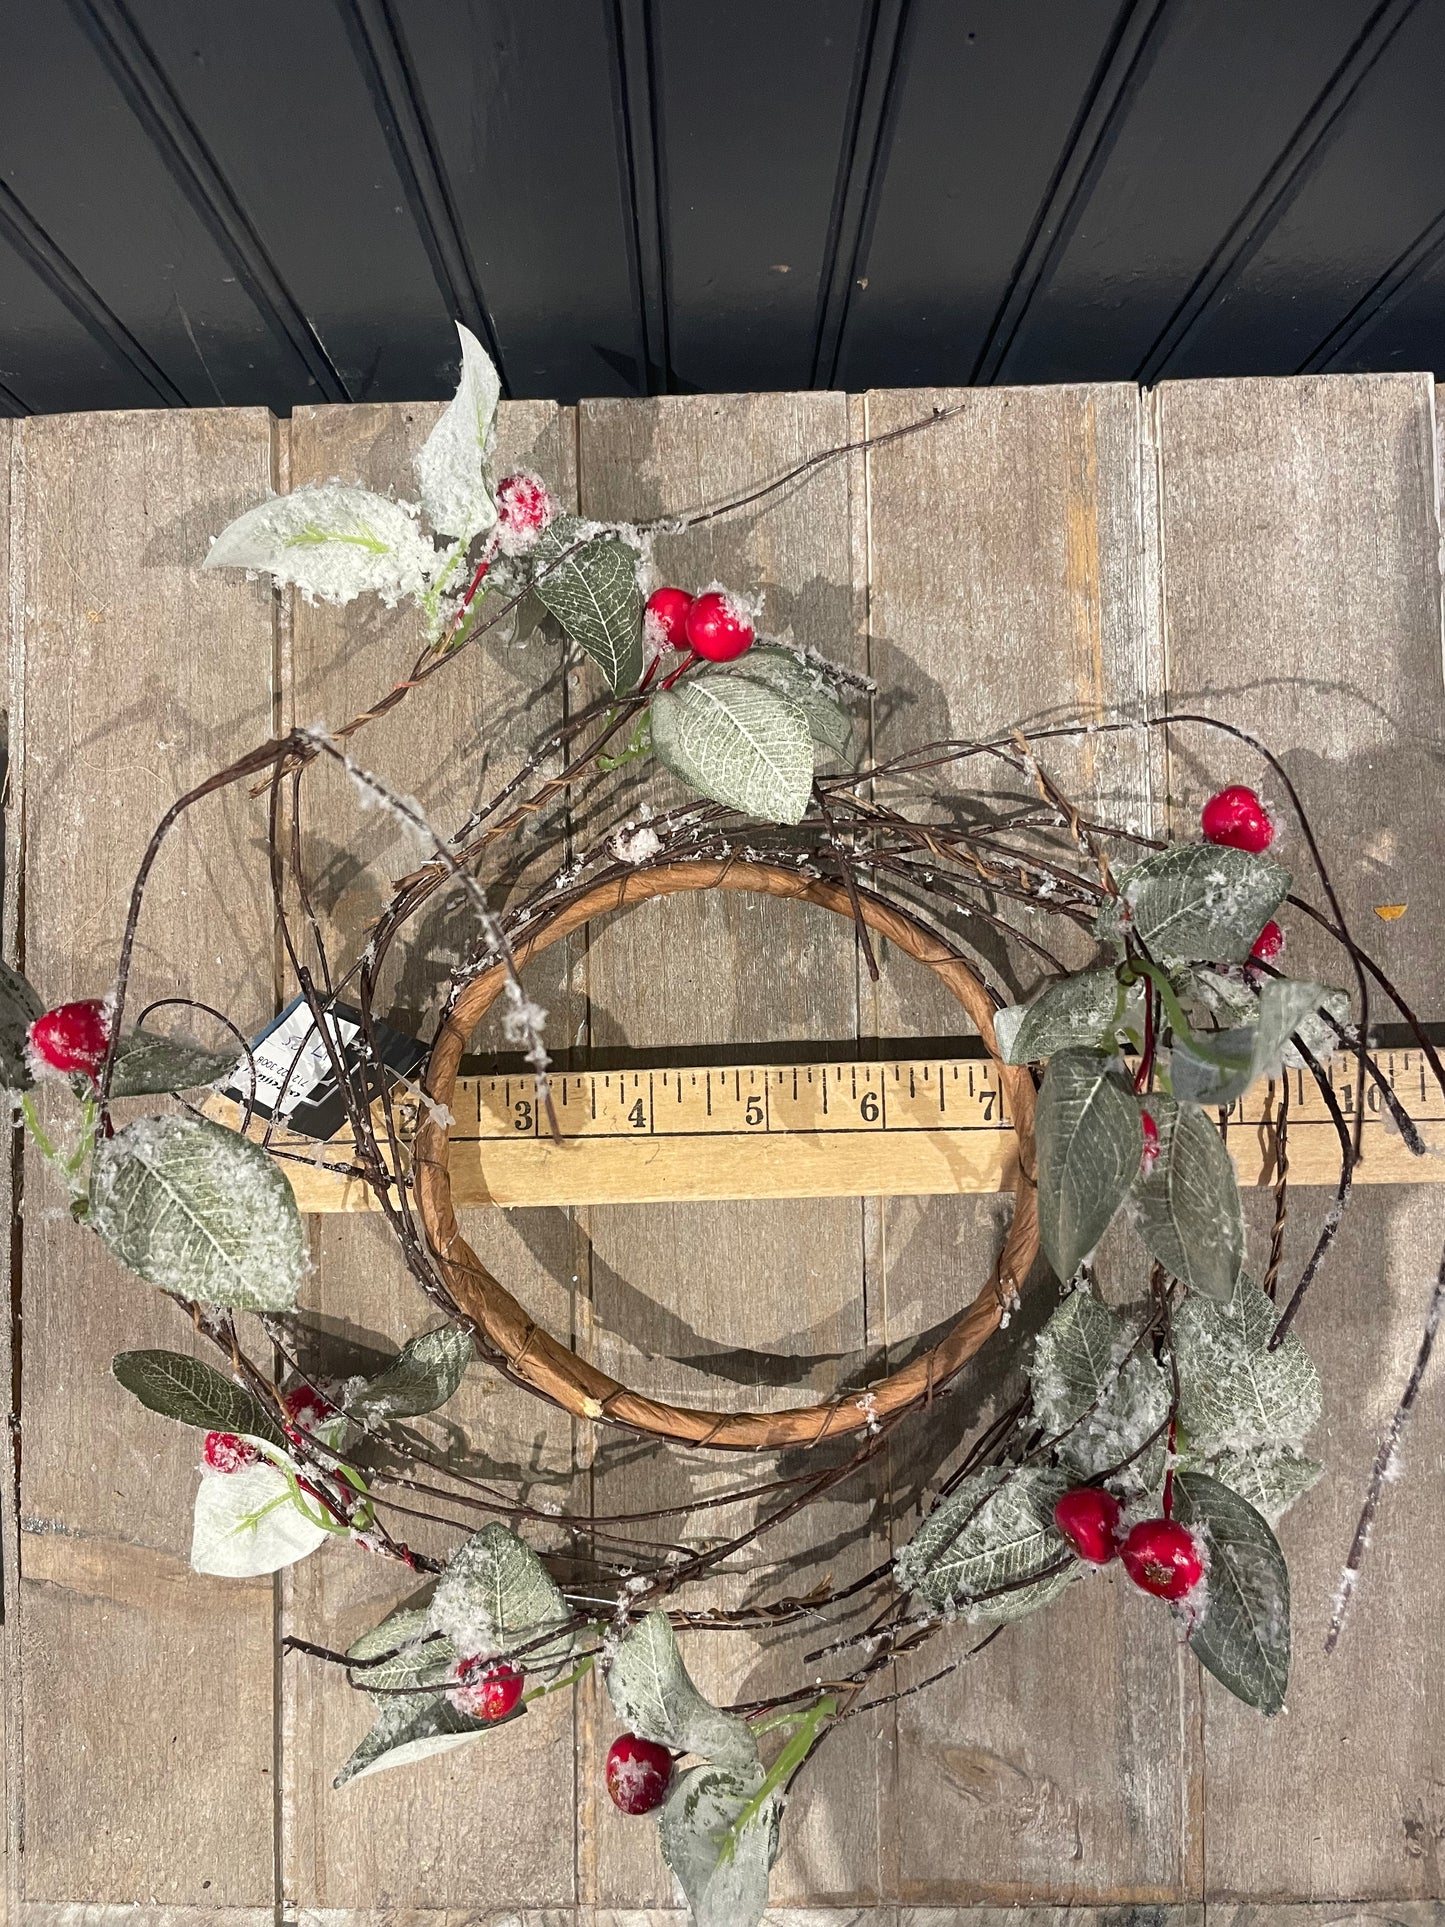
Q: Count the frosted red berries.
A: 13